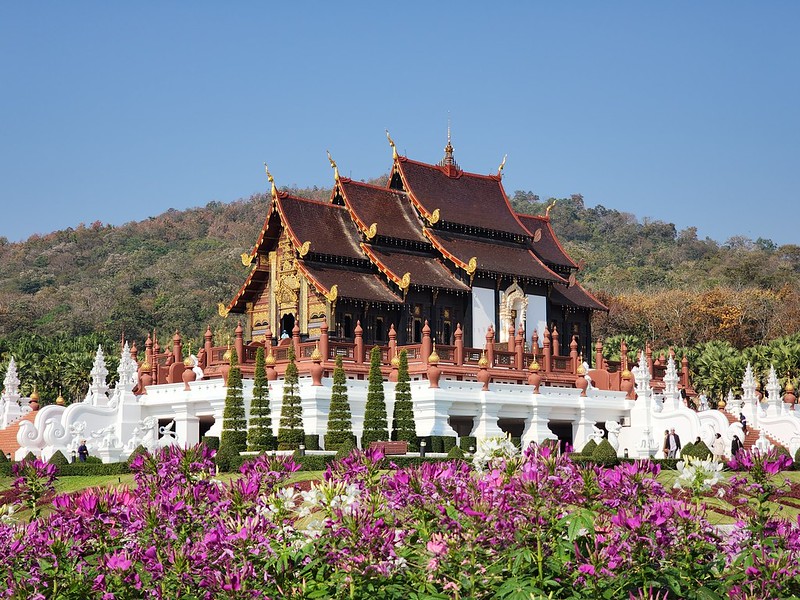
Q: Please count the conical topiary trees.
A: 6